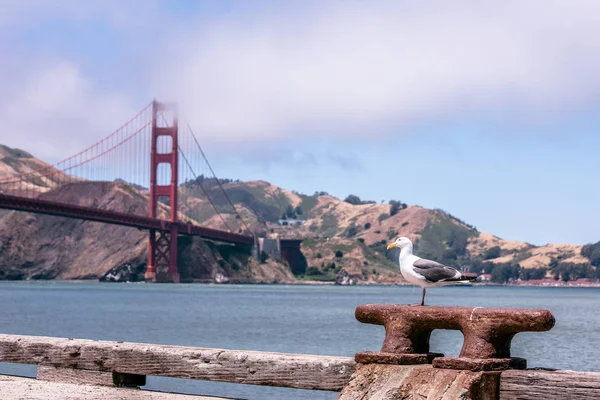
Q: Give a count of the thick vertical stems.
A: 2